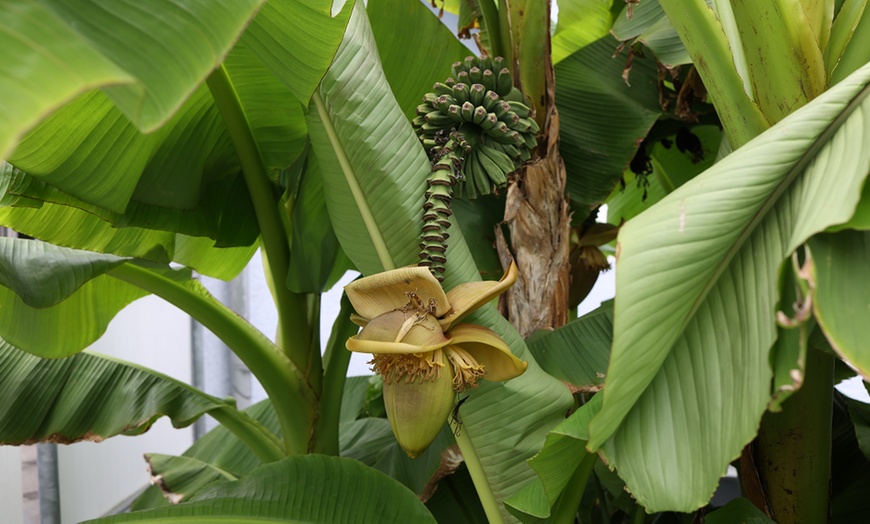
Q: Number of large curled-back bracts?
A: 4